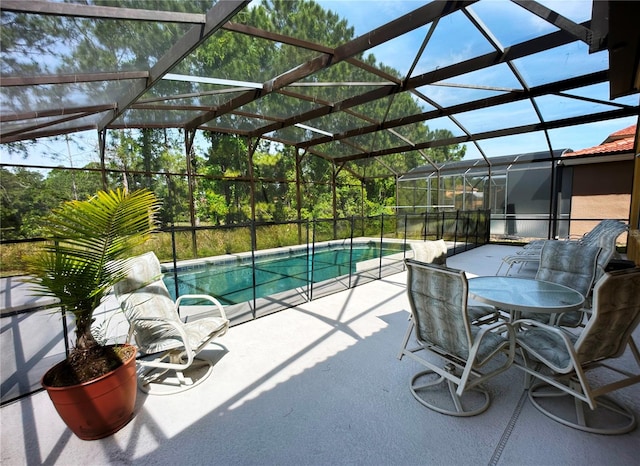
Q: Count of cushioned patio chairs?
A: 5